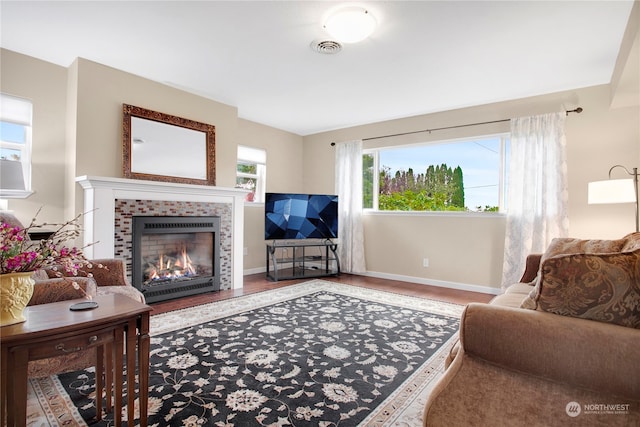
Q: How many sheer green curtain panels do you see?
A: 0